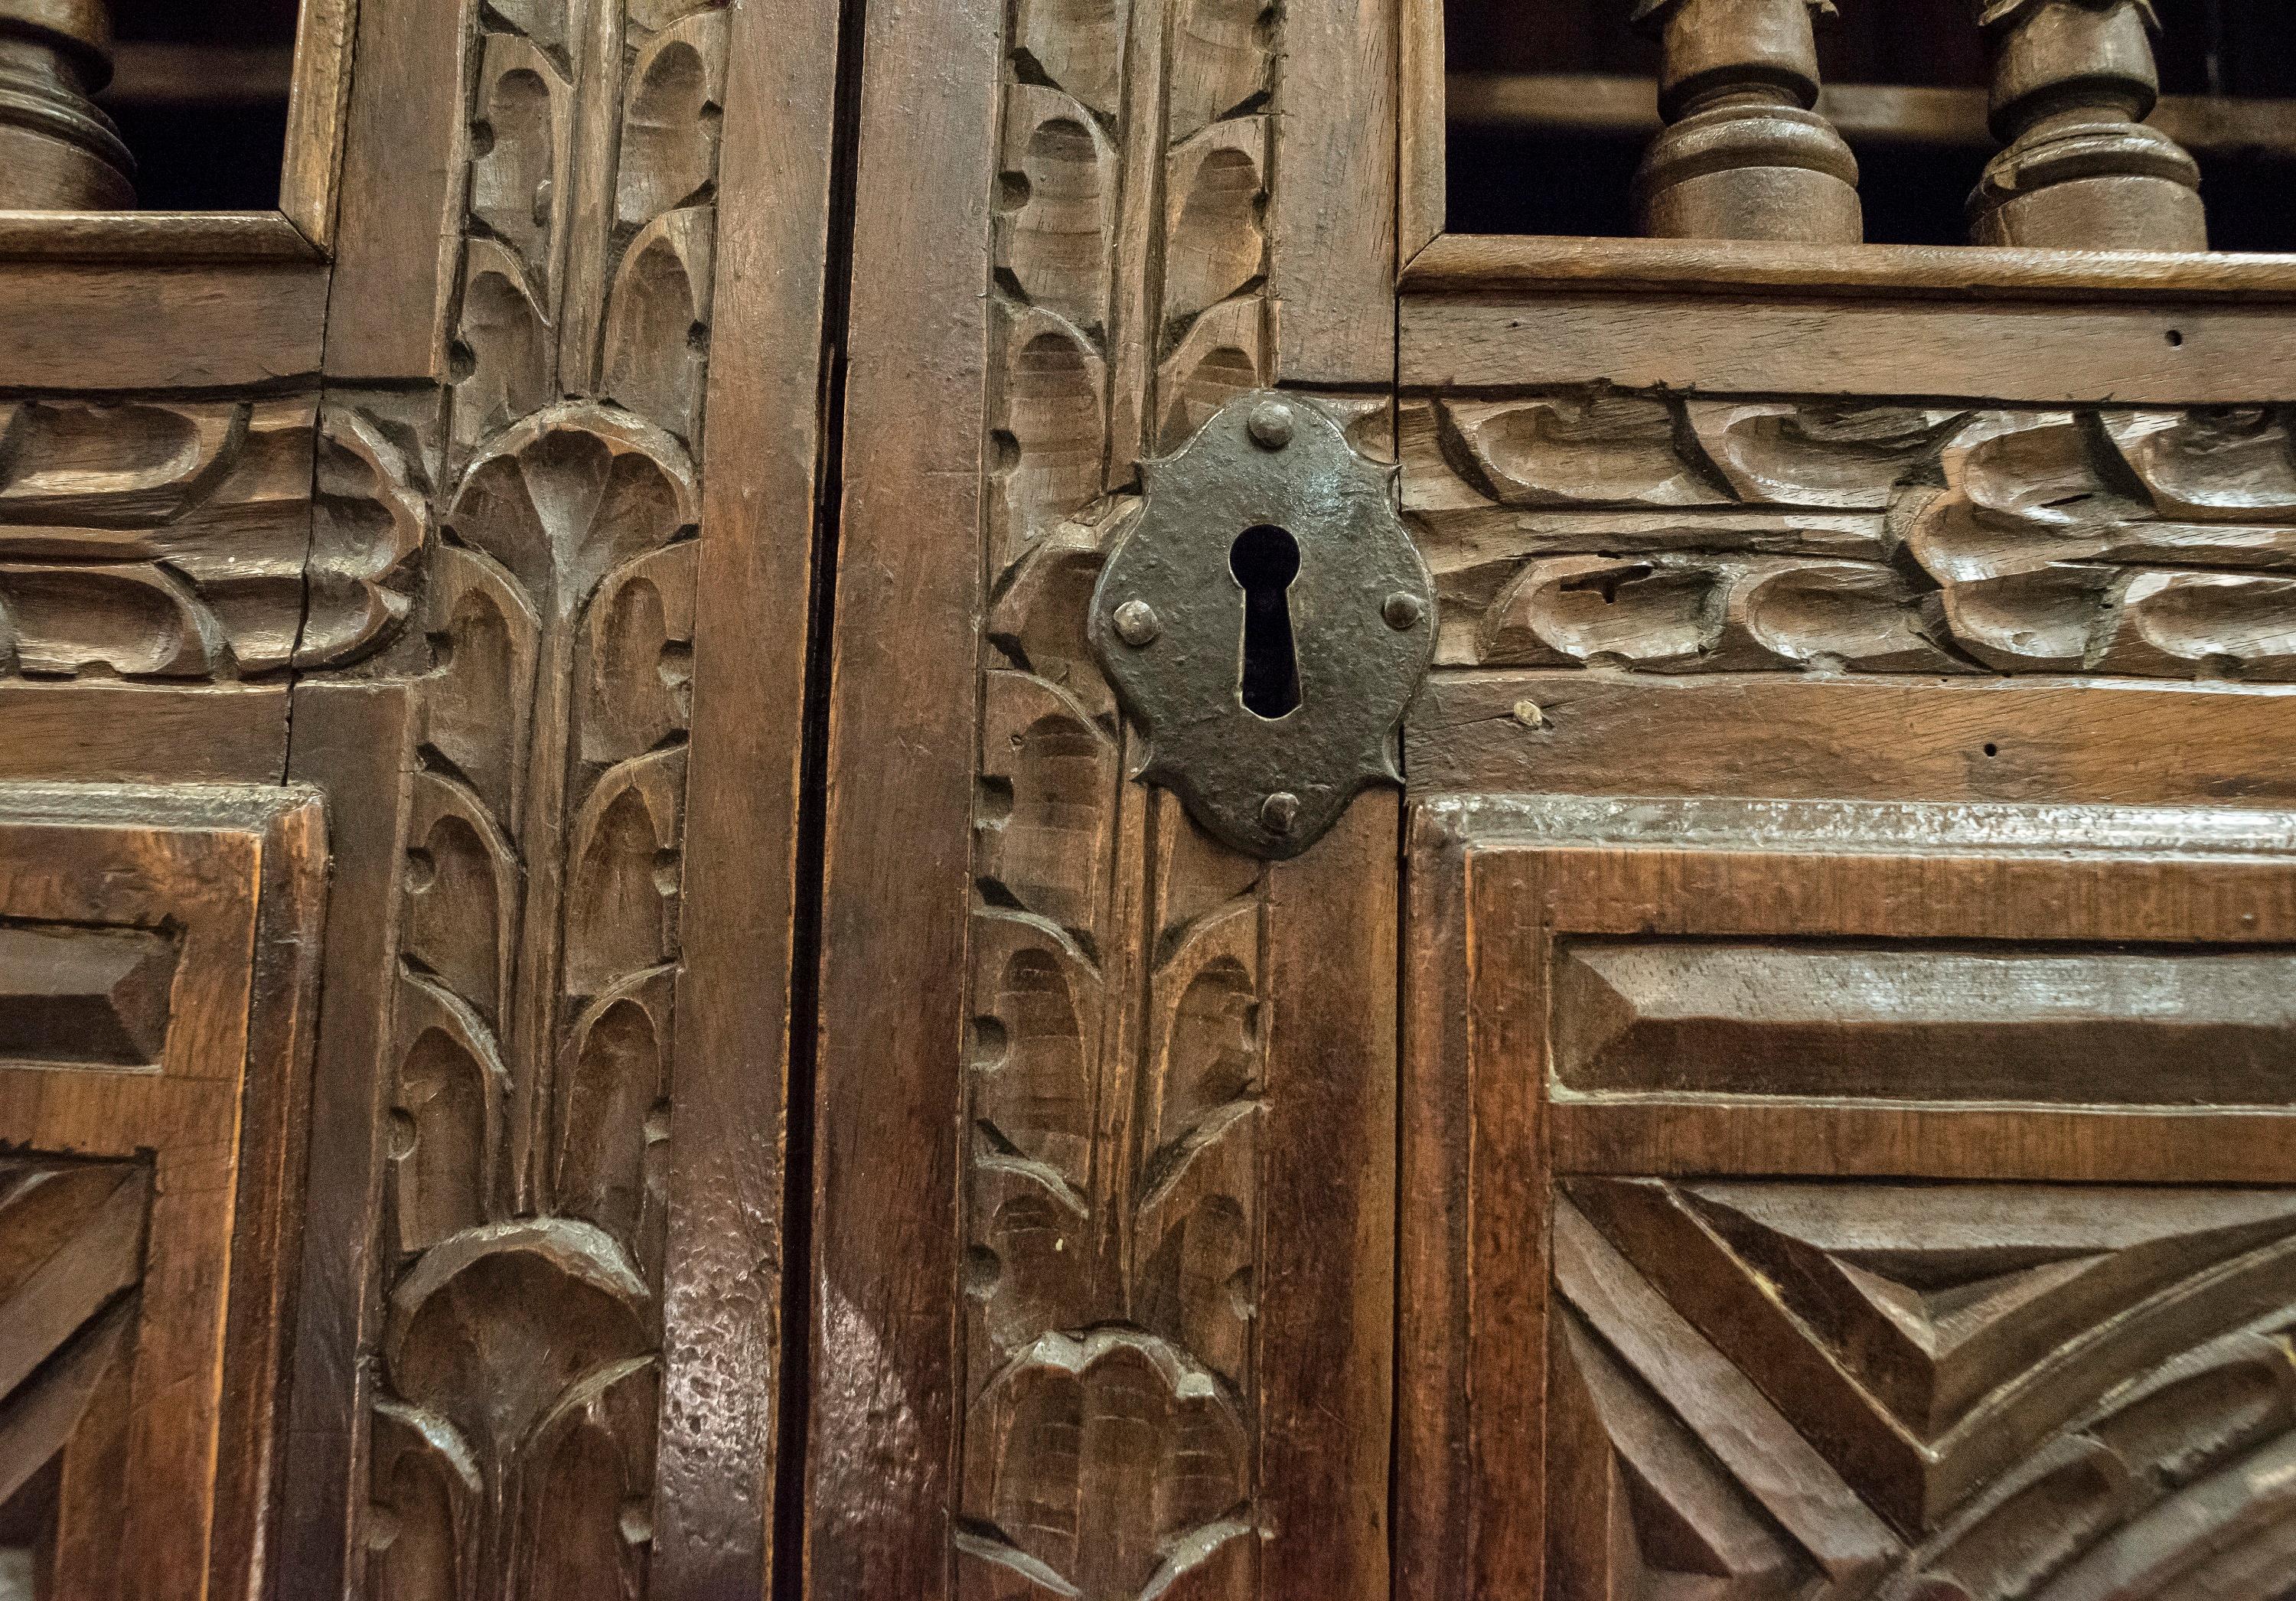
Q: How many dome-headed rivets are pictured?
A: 4